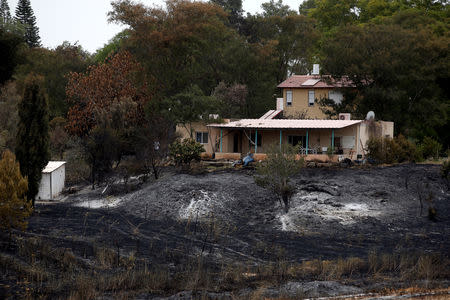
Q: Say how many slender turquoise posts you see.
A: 5